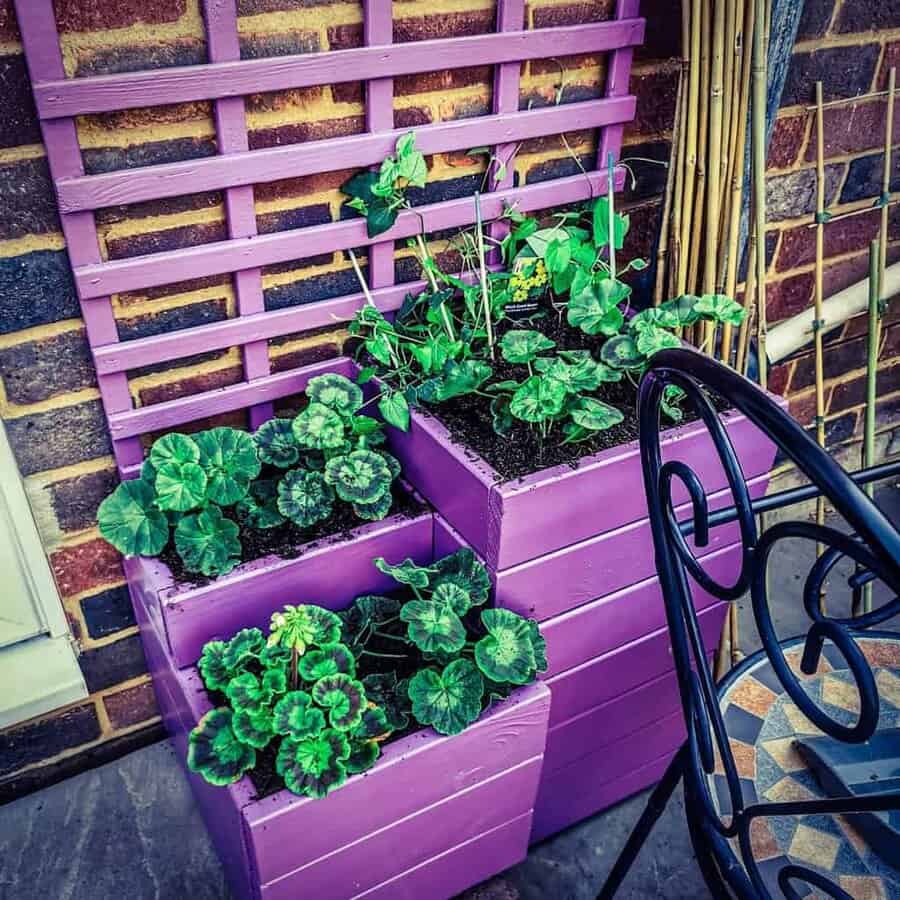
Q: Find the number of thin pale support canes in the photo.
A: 4